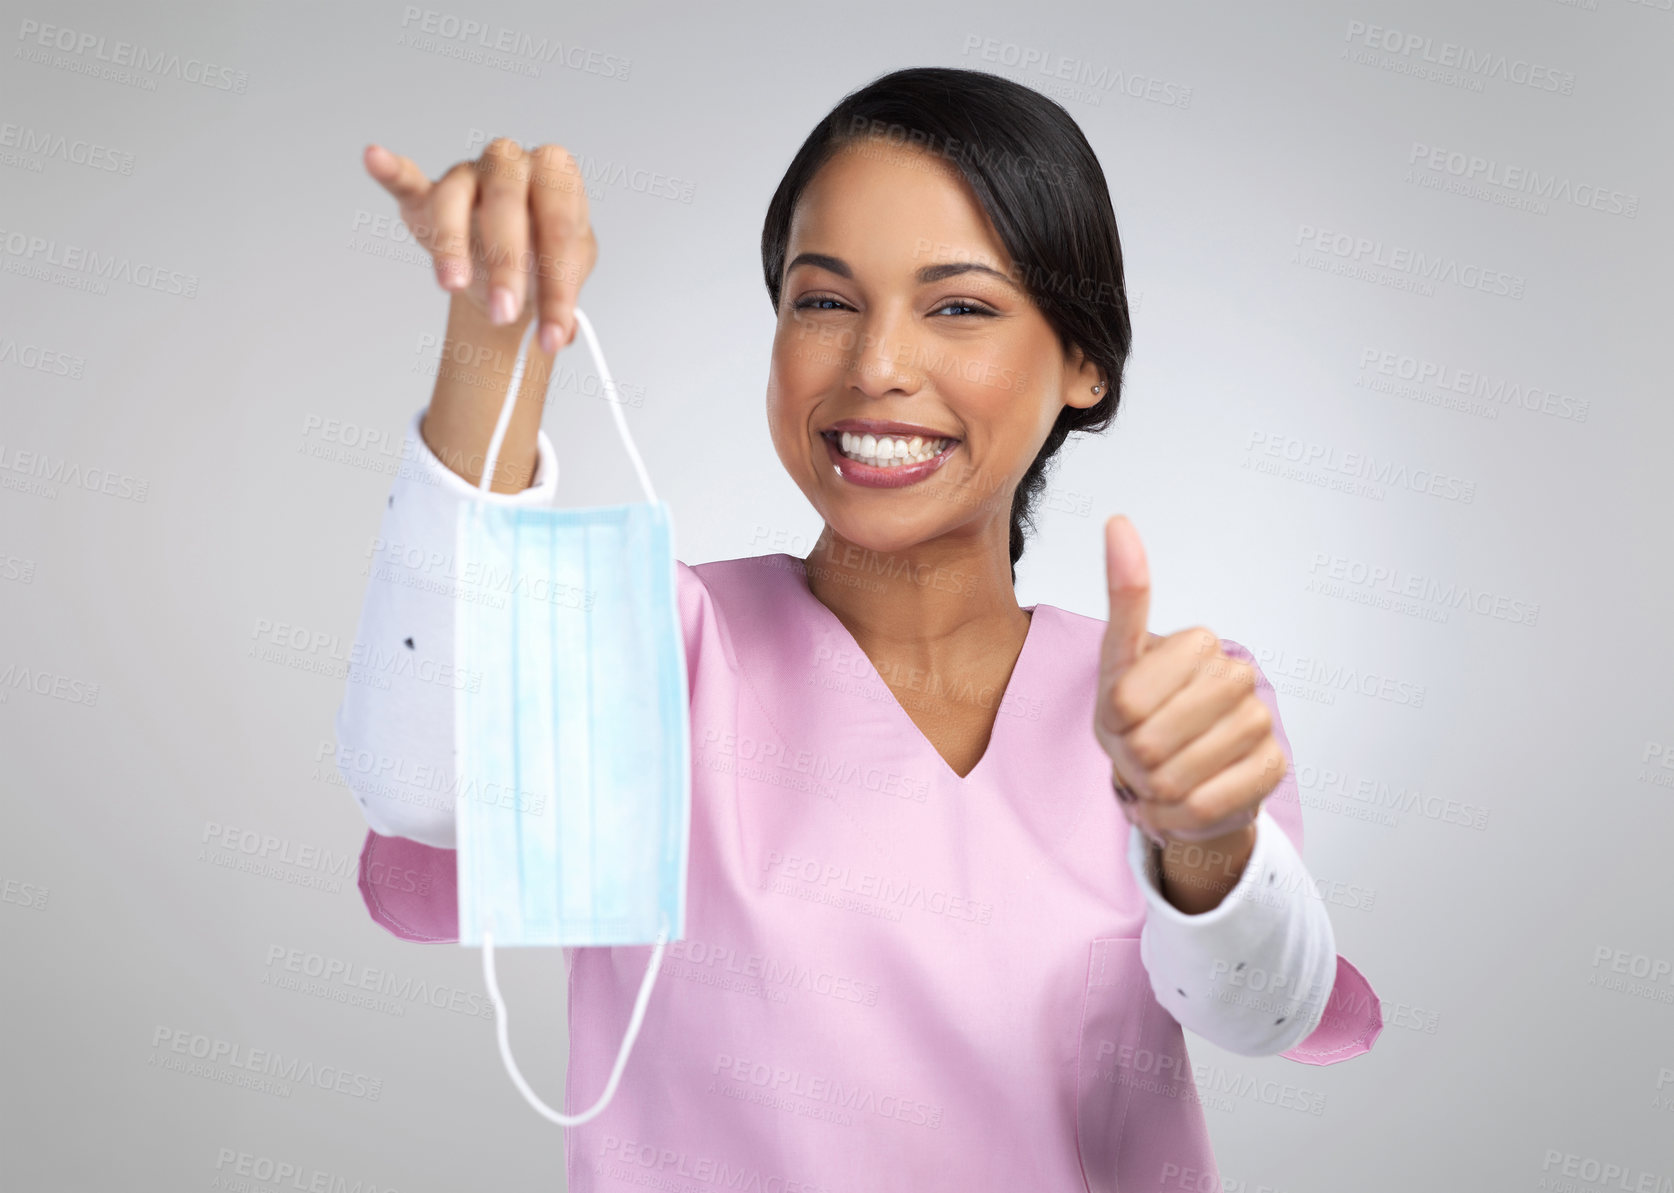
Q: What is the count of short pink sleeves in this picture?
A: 2